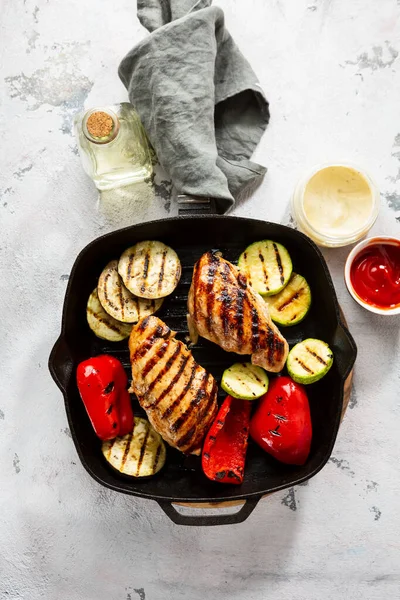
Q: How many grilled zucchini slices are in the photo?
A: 4